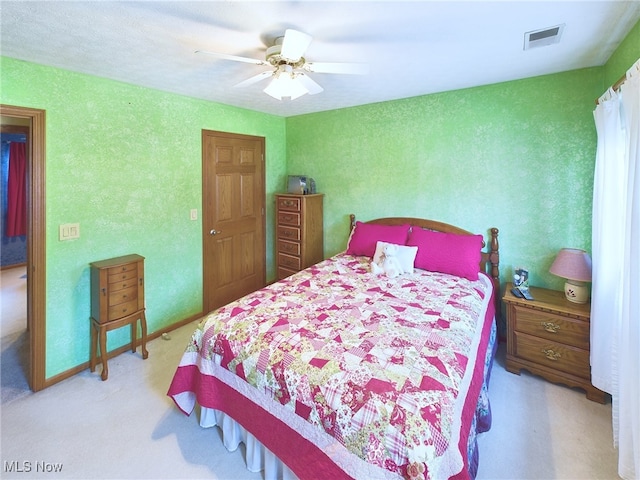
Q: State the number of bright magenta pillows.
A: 2